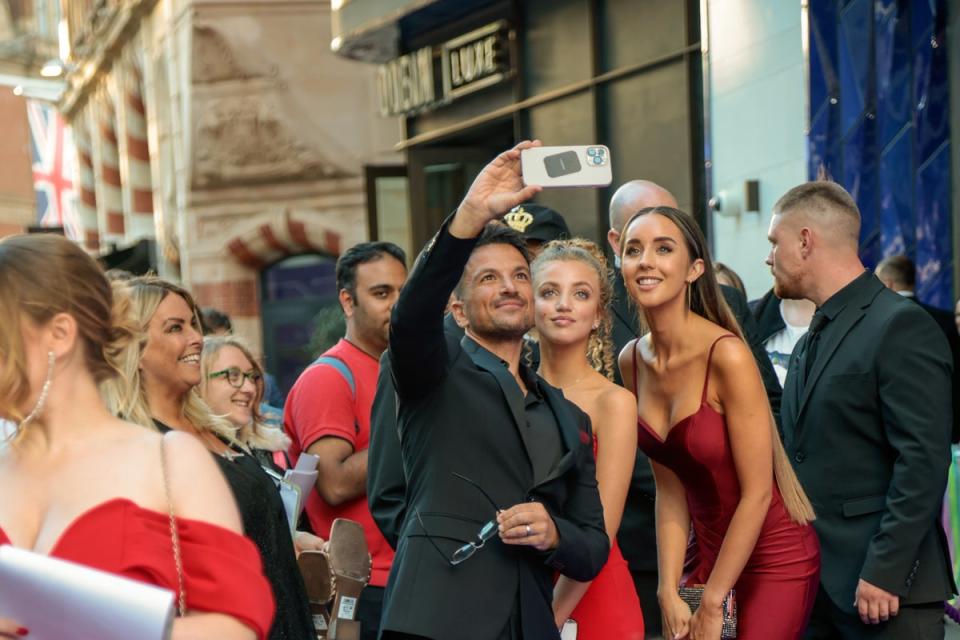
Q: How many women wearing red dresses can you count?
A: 3